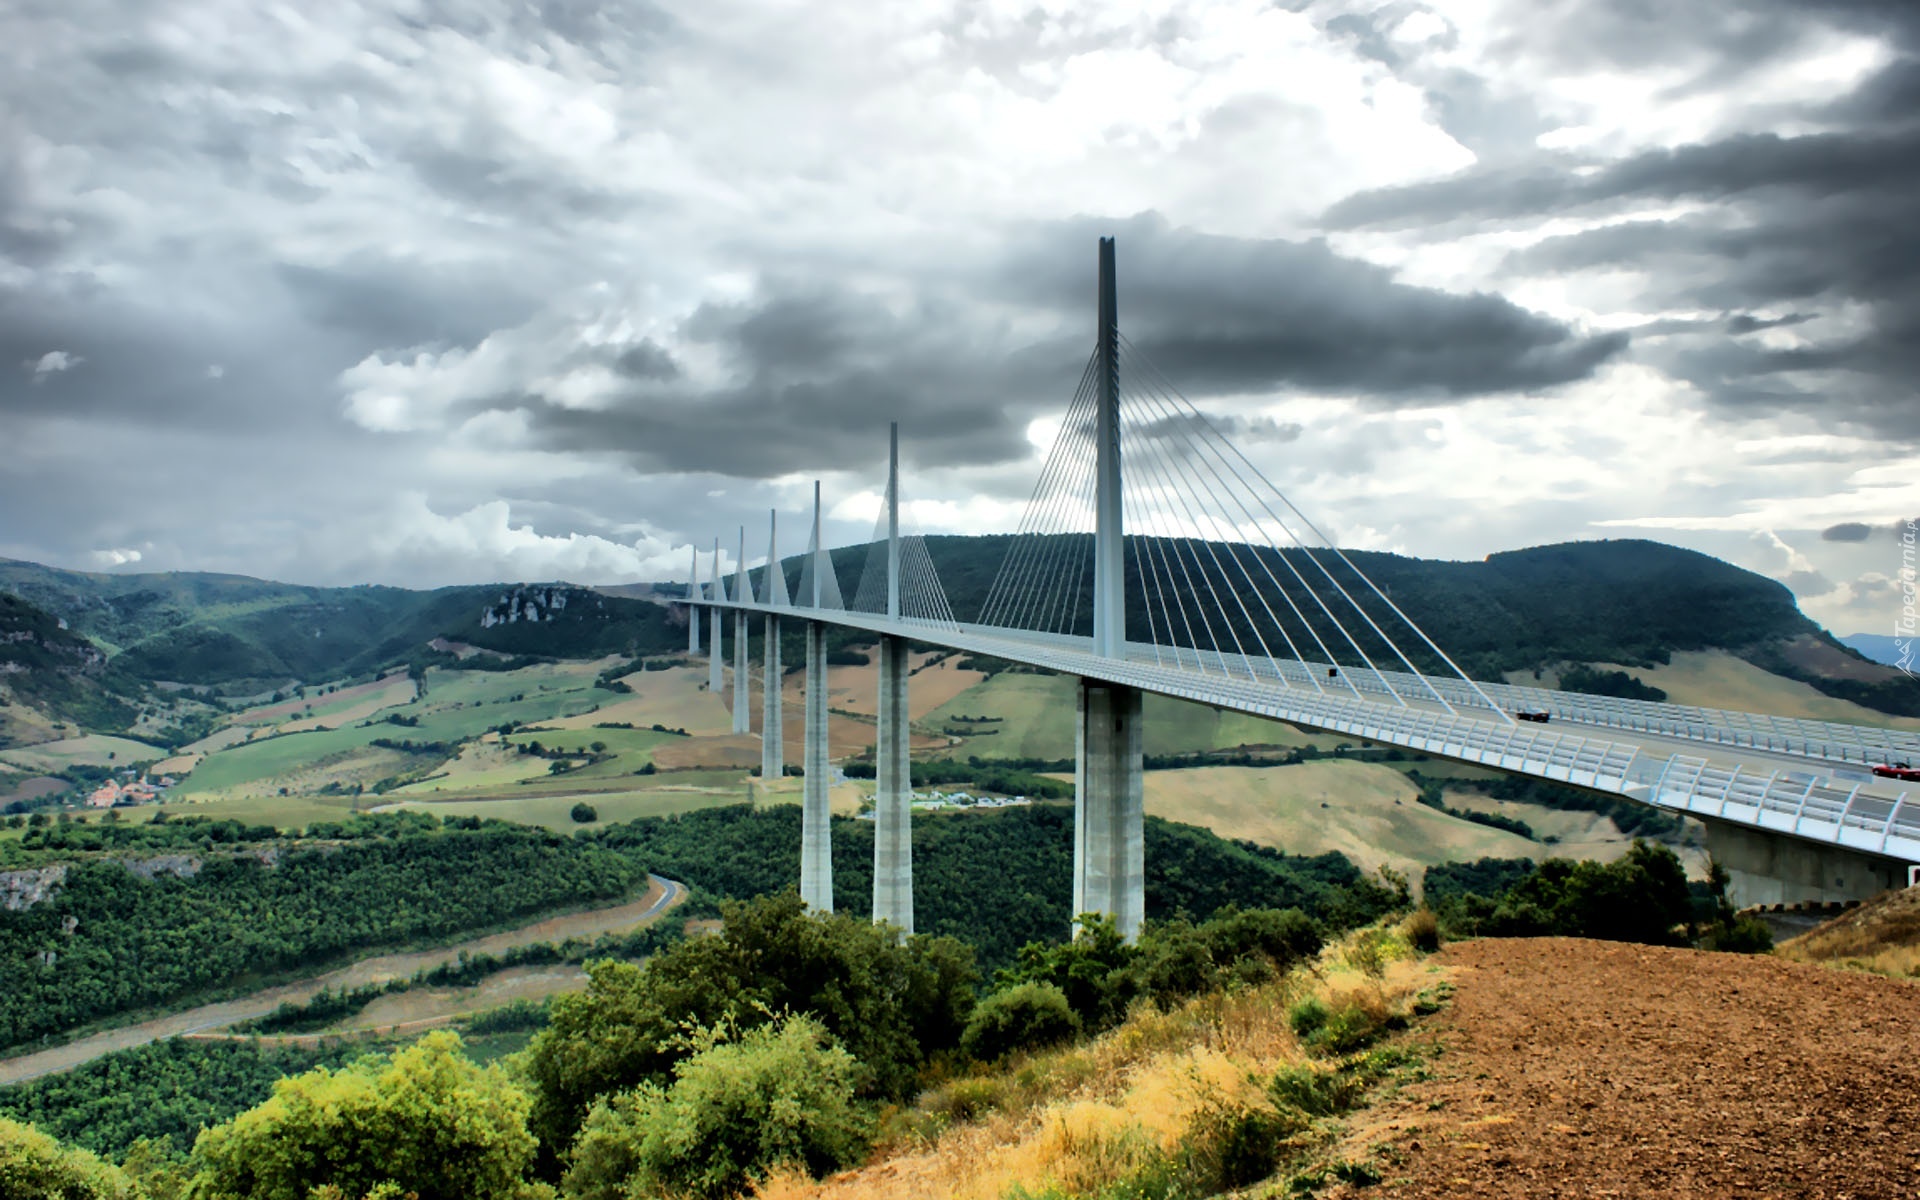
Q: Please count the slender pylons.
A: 7